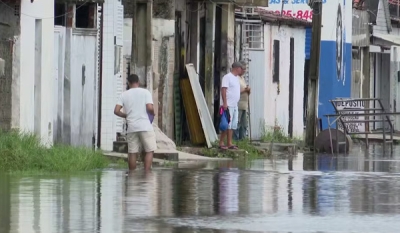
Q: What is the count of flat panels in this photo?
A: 2